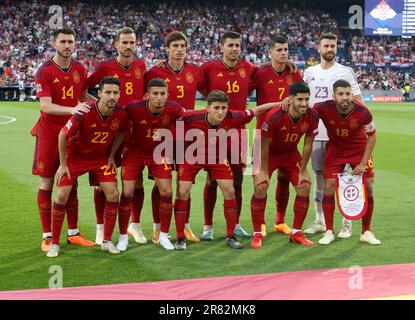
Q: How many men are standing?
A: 6